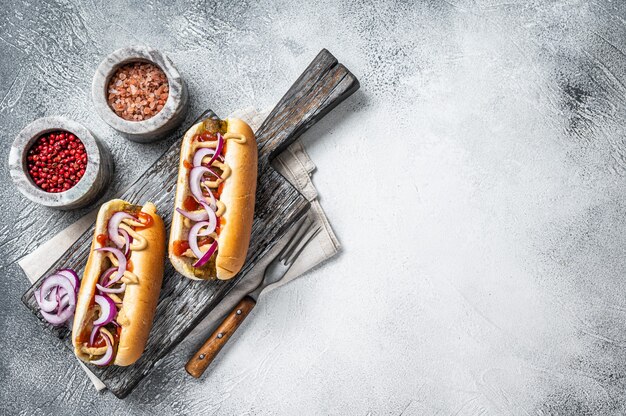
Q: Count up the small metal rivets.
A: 3